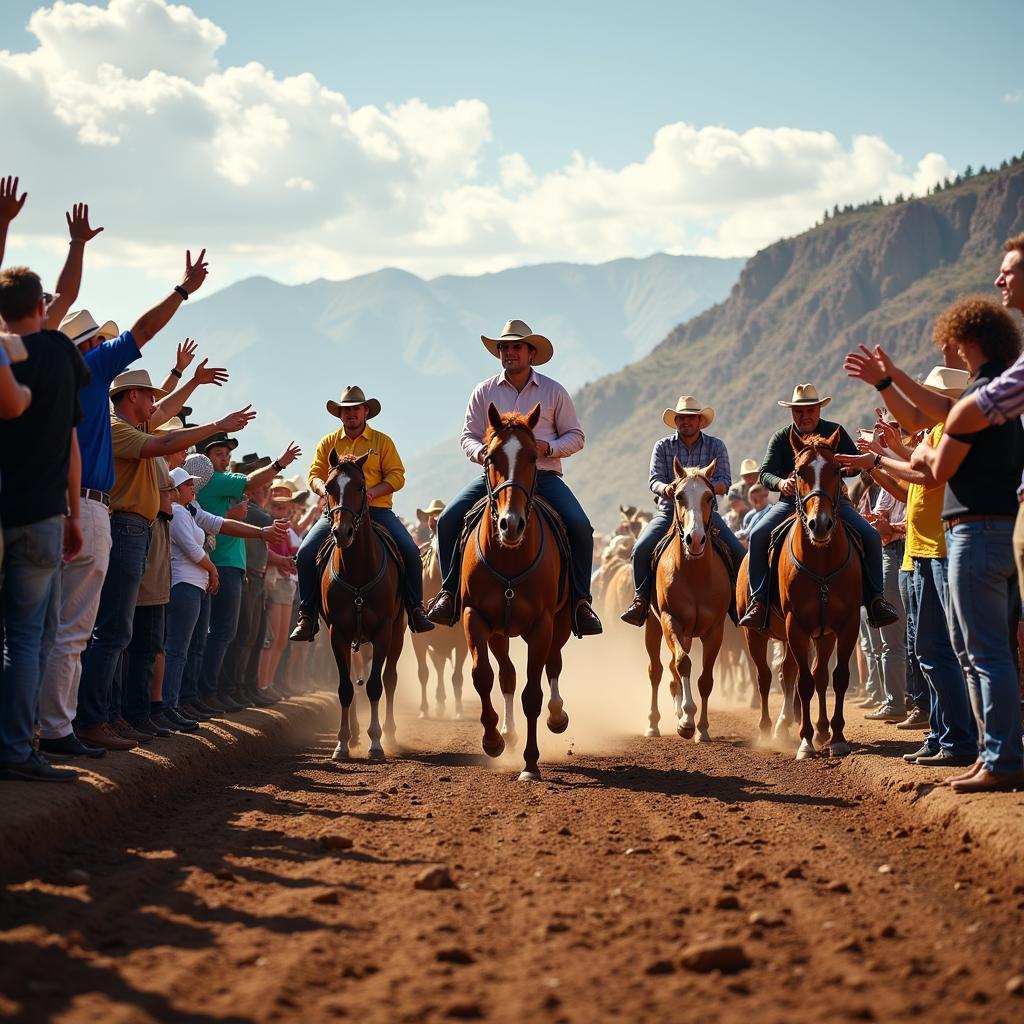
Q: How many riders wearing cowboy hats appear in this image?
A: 4